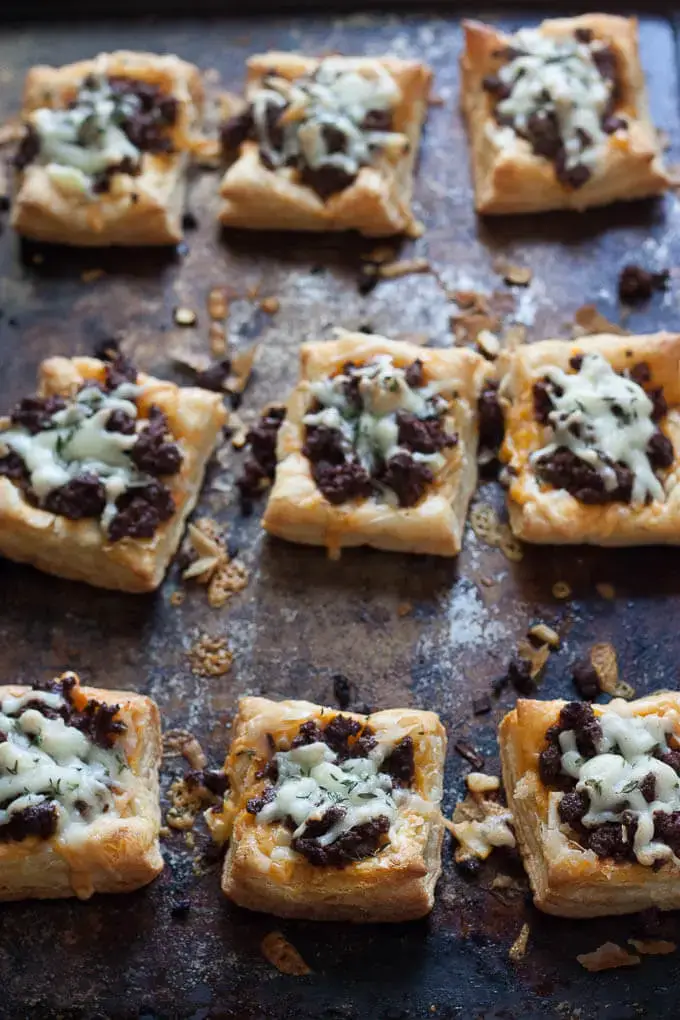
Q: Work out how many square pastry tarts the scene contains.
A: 9